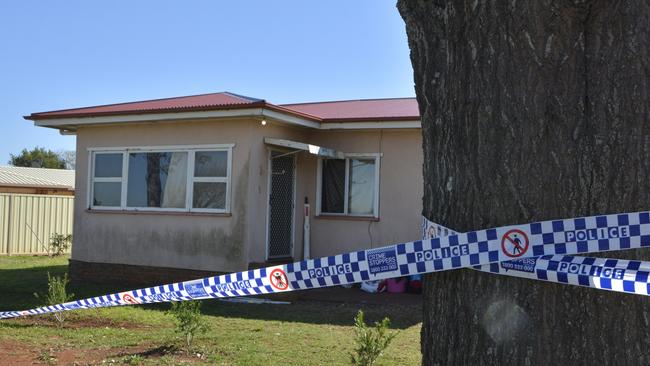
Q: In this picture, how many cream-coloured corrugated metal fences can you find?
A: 1